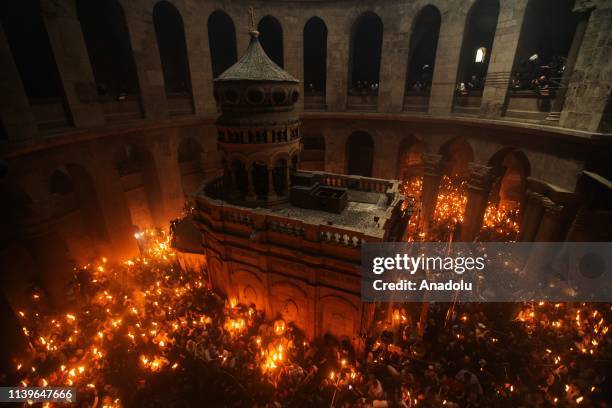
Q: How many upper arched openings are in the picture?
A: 10